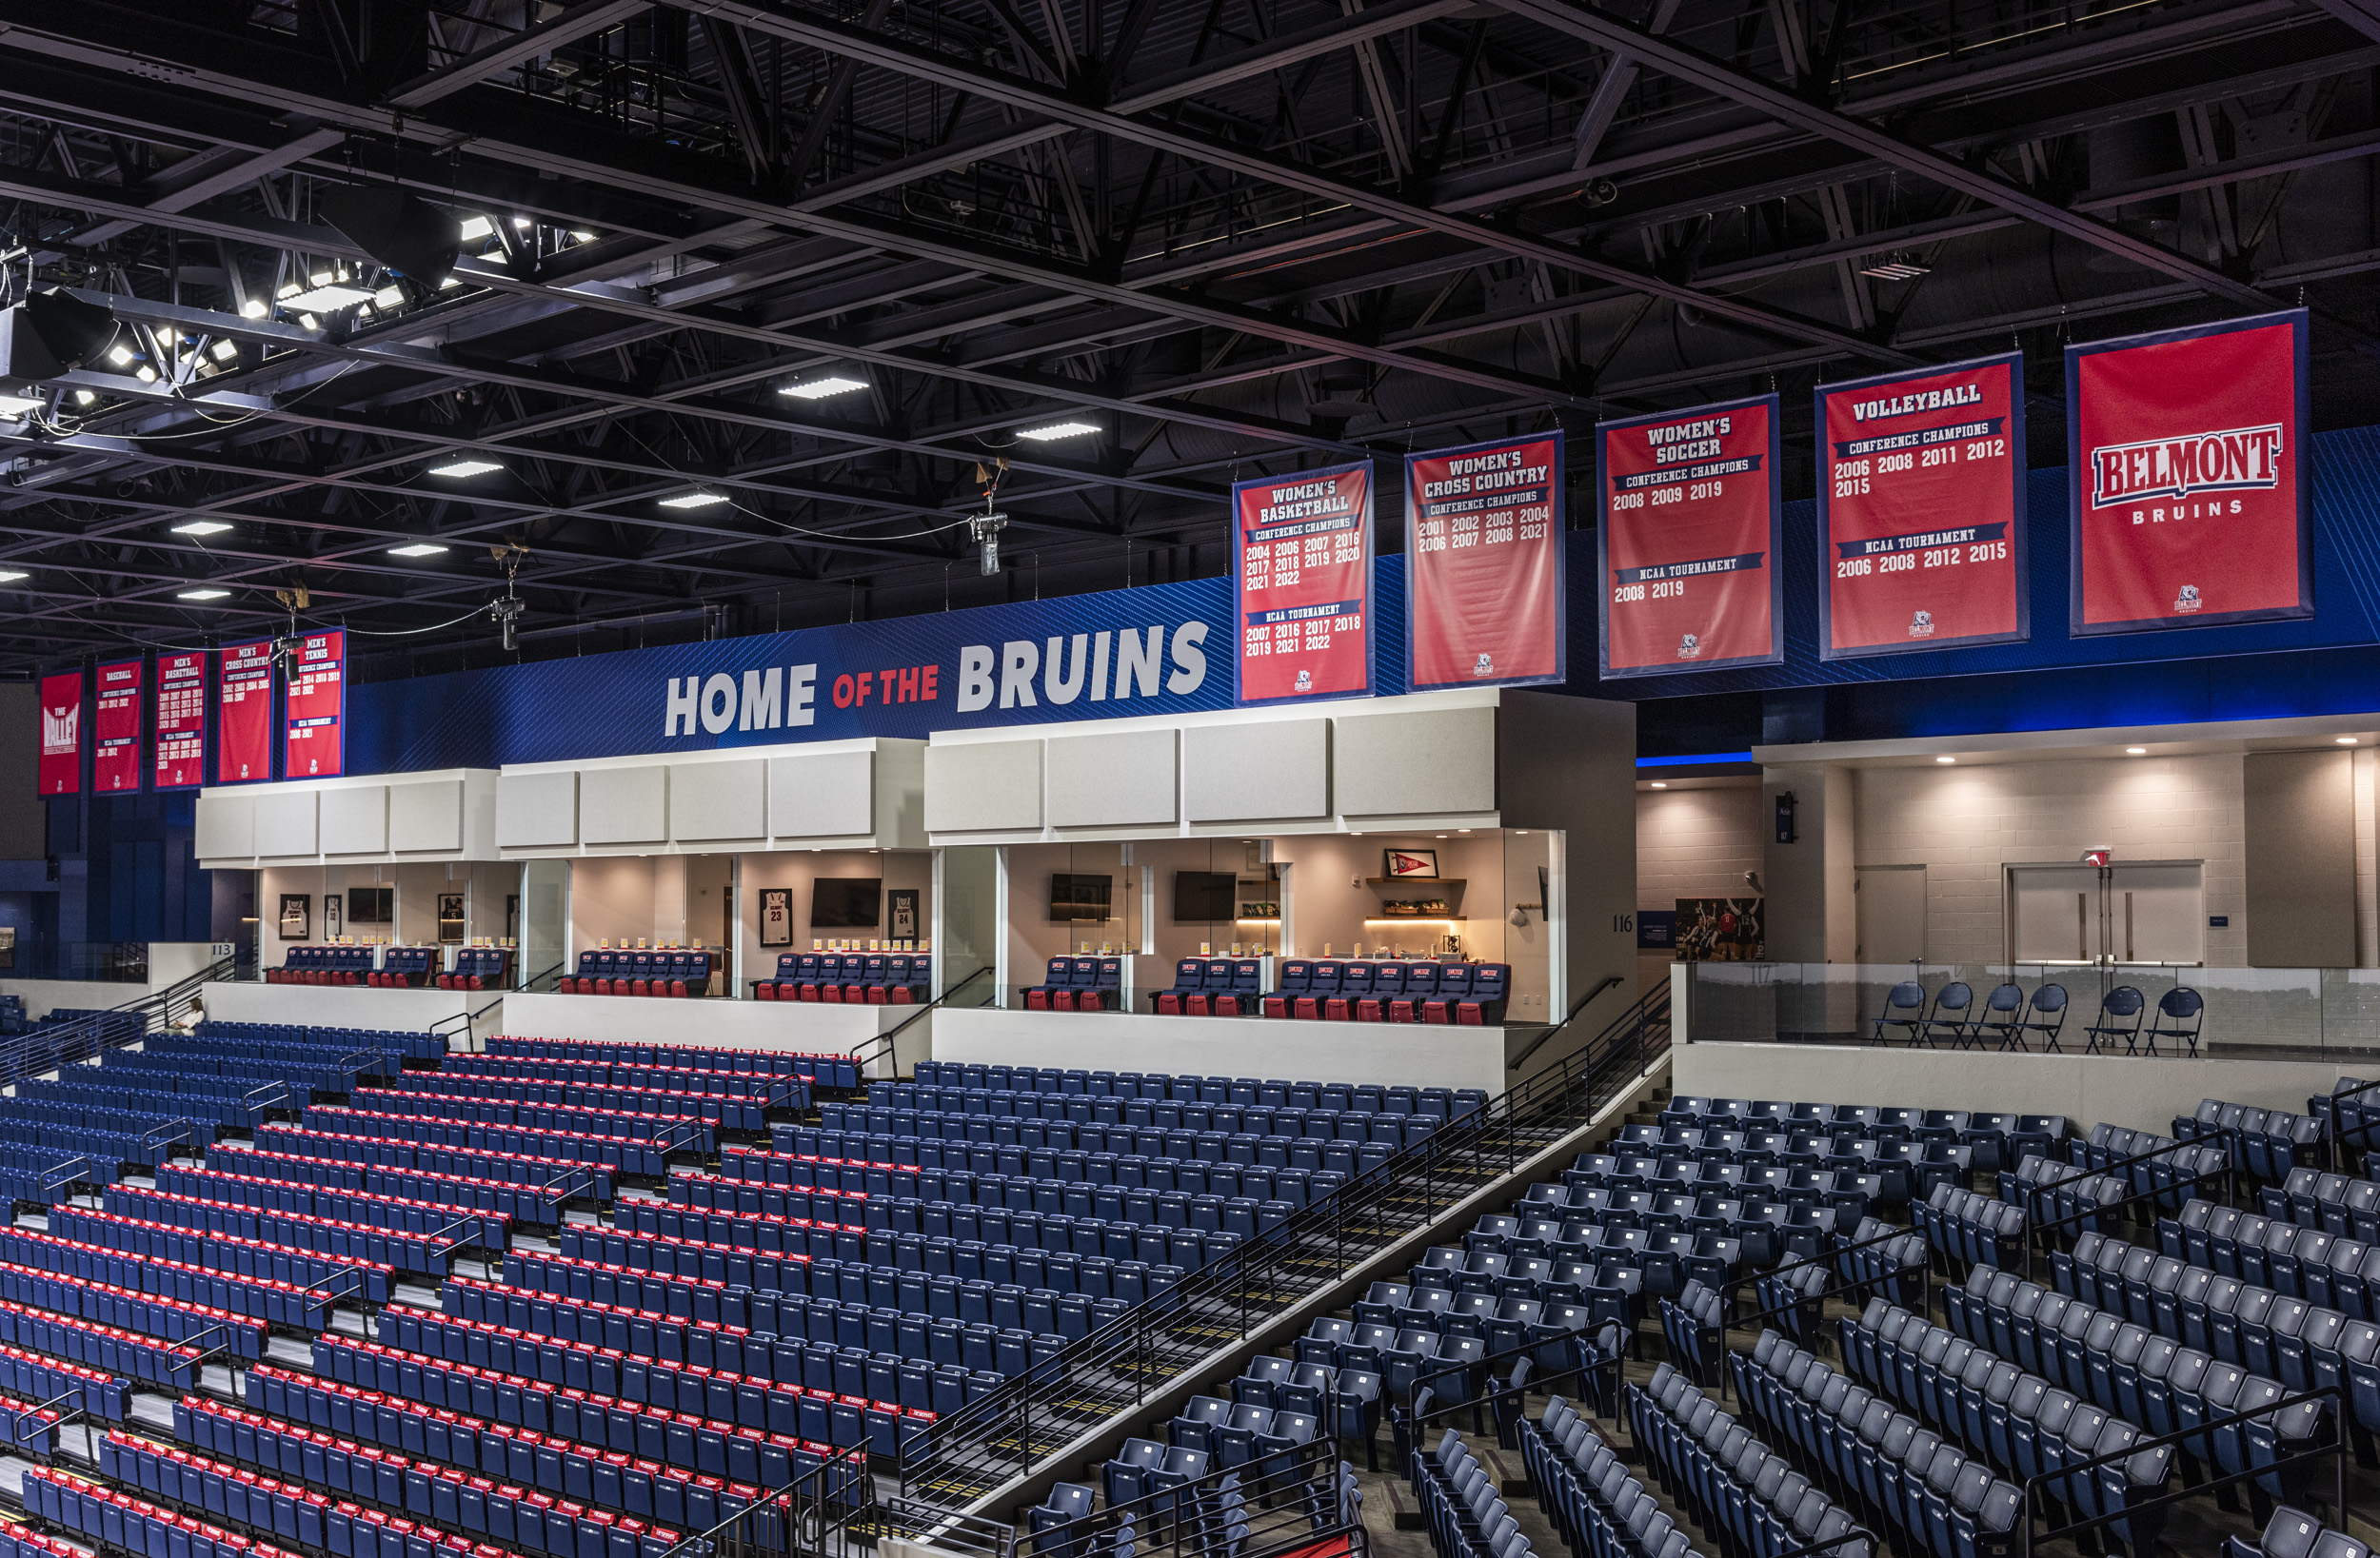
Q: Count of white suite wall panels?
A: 12